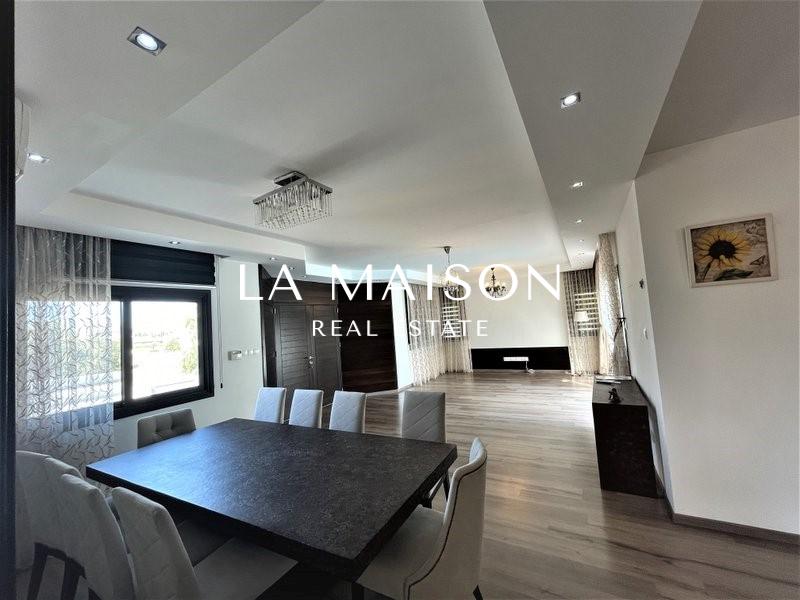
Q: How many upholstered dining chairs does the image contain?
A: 10